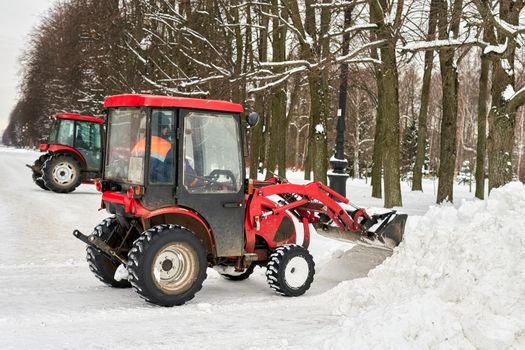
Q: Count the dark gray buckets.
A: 1